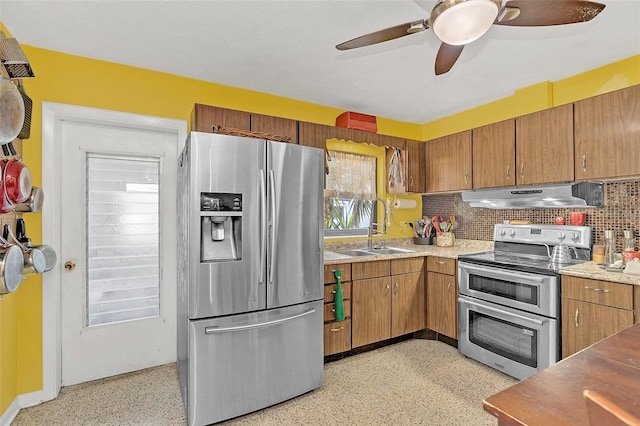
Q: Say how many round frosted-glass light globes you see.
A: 1